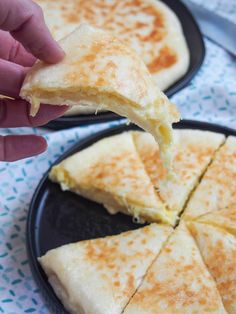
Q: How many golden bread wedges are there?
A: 8